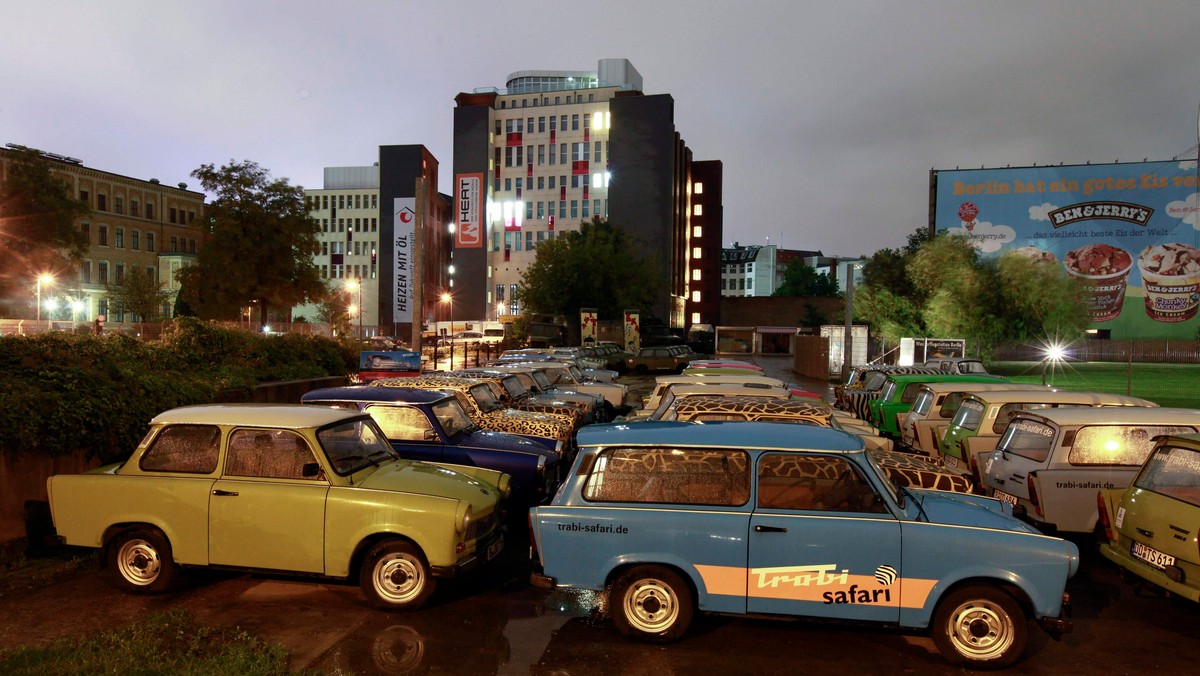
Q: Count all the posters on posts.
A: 2